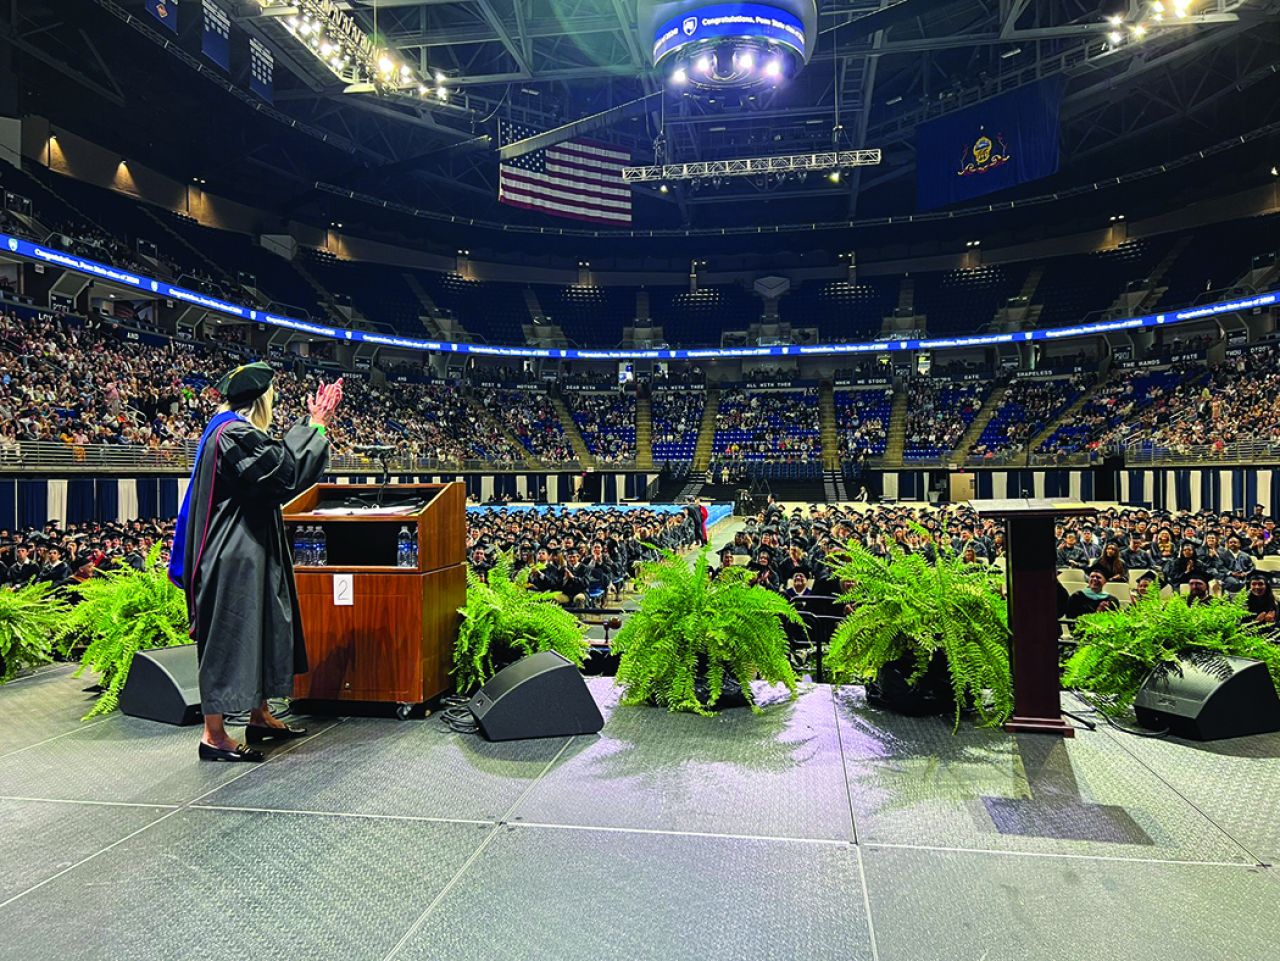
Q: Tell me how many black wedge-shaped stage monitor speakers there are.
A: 3